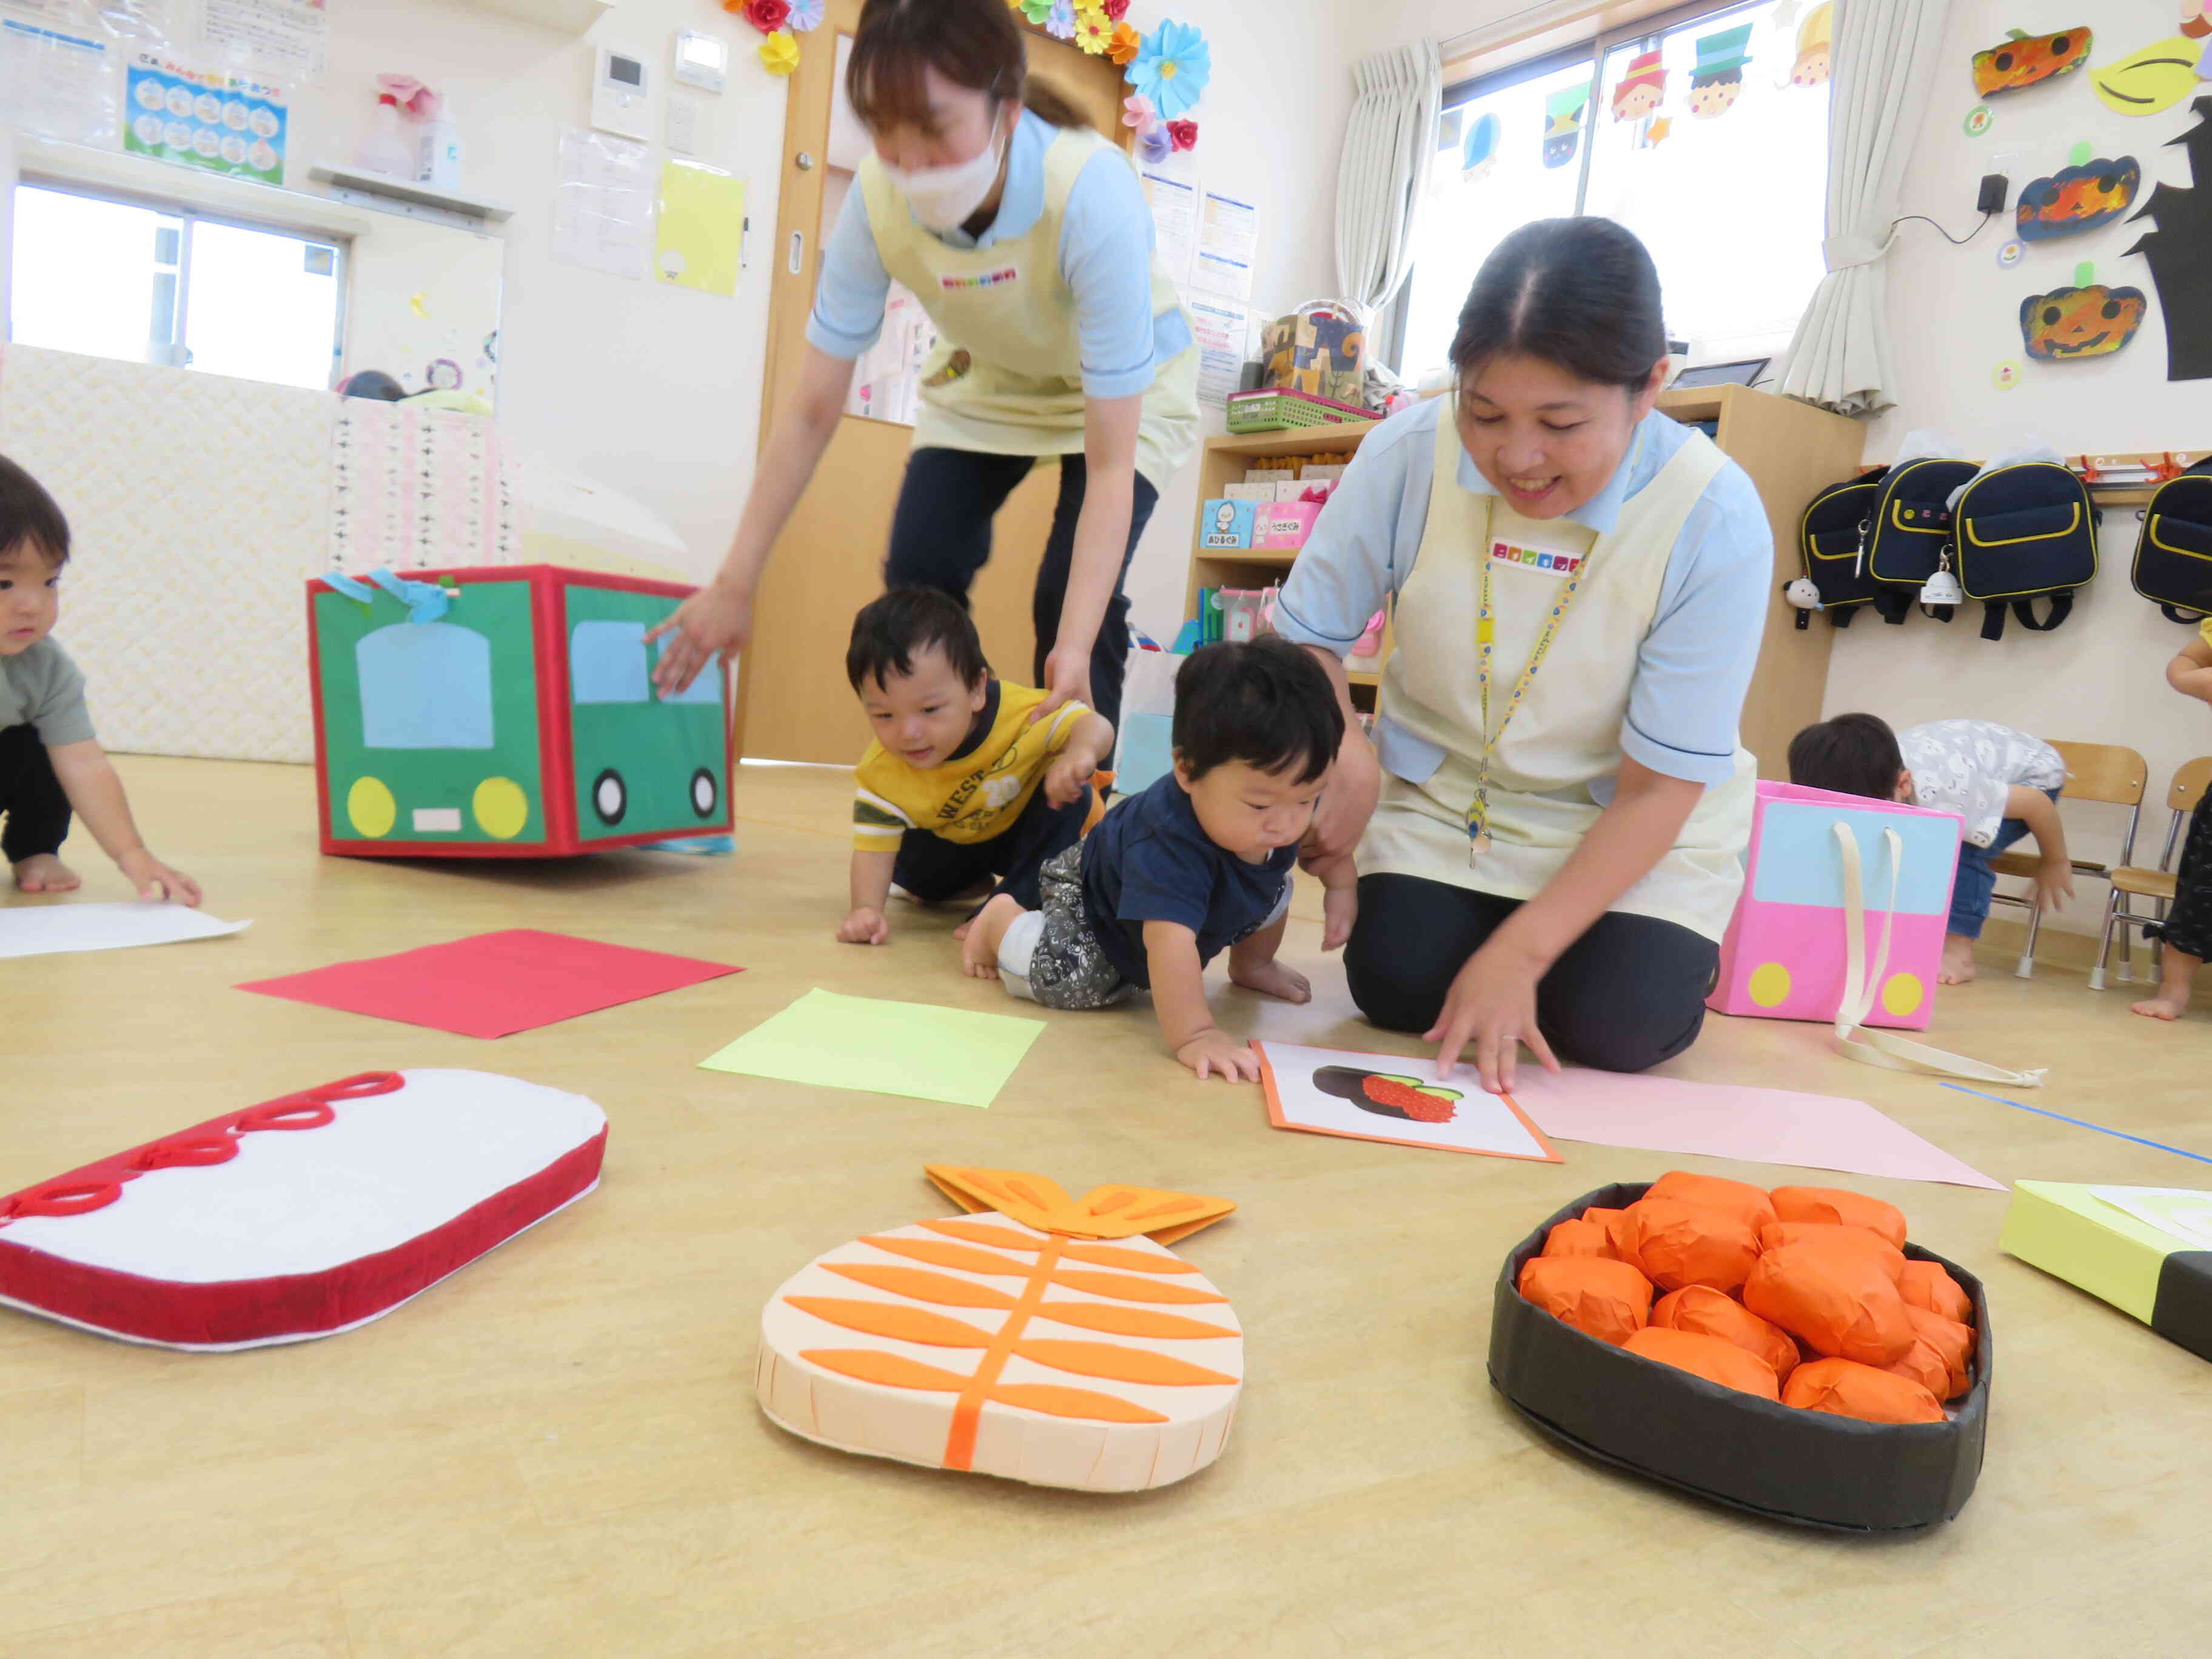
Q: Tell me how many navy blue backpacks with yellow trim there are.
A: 4